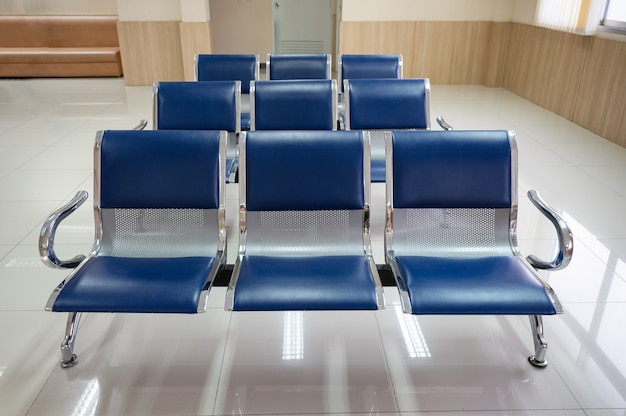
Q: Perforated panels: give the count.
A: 3